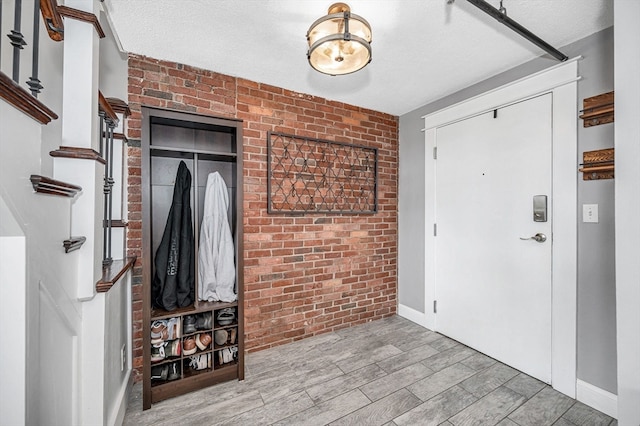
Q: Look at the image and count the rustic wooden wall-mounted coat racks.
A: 2